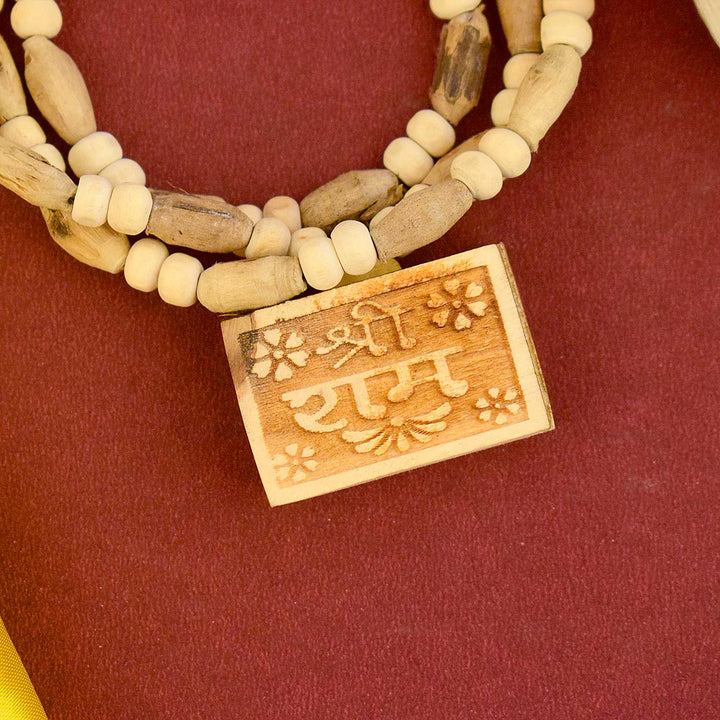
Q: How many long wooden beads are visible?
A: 12